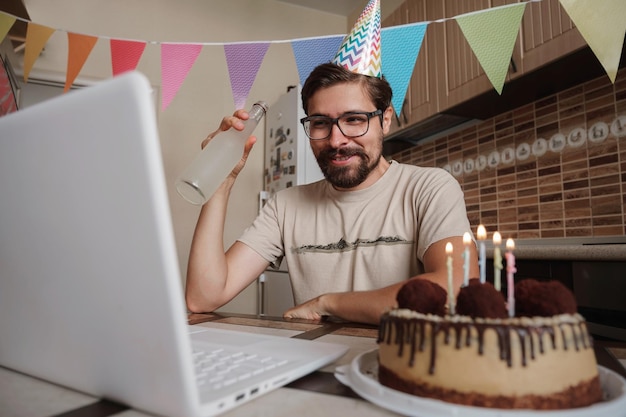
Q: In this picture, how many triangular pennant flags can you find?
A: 10